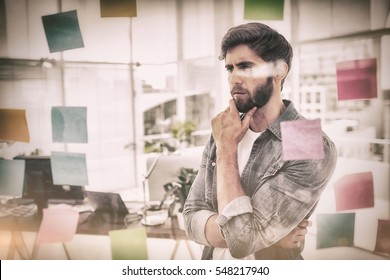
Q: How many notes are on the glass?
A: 14